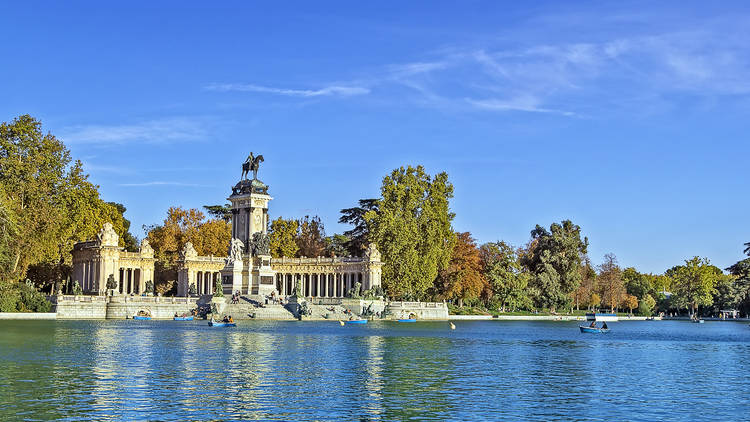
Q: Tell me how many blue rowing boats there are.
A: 6